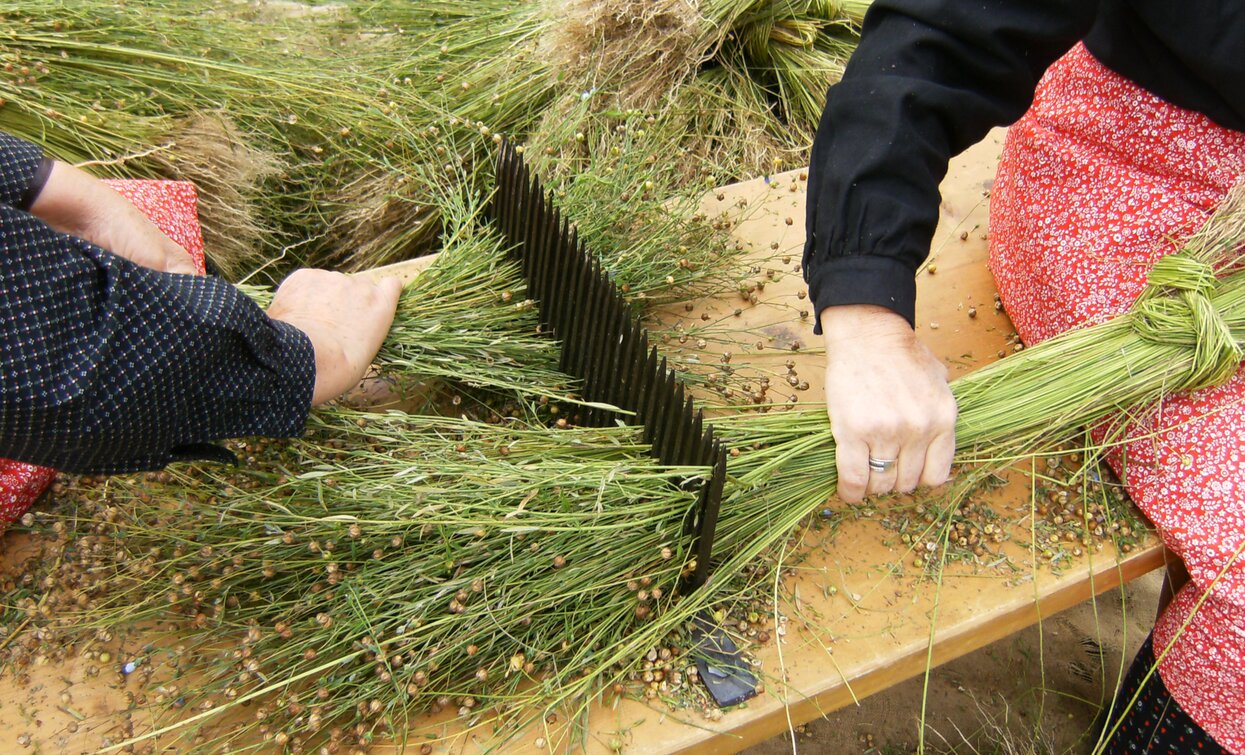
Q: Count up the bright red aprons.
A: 2